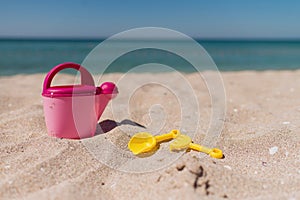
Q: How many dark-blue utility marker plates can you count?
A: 0